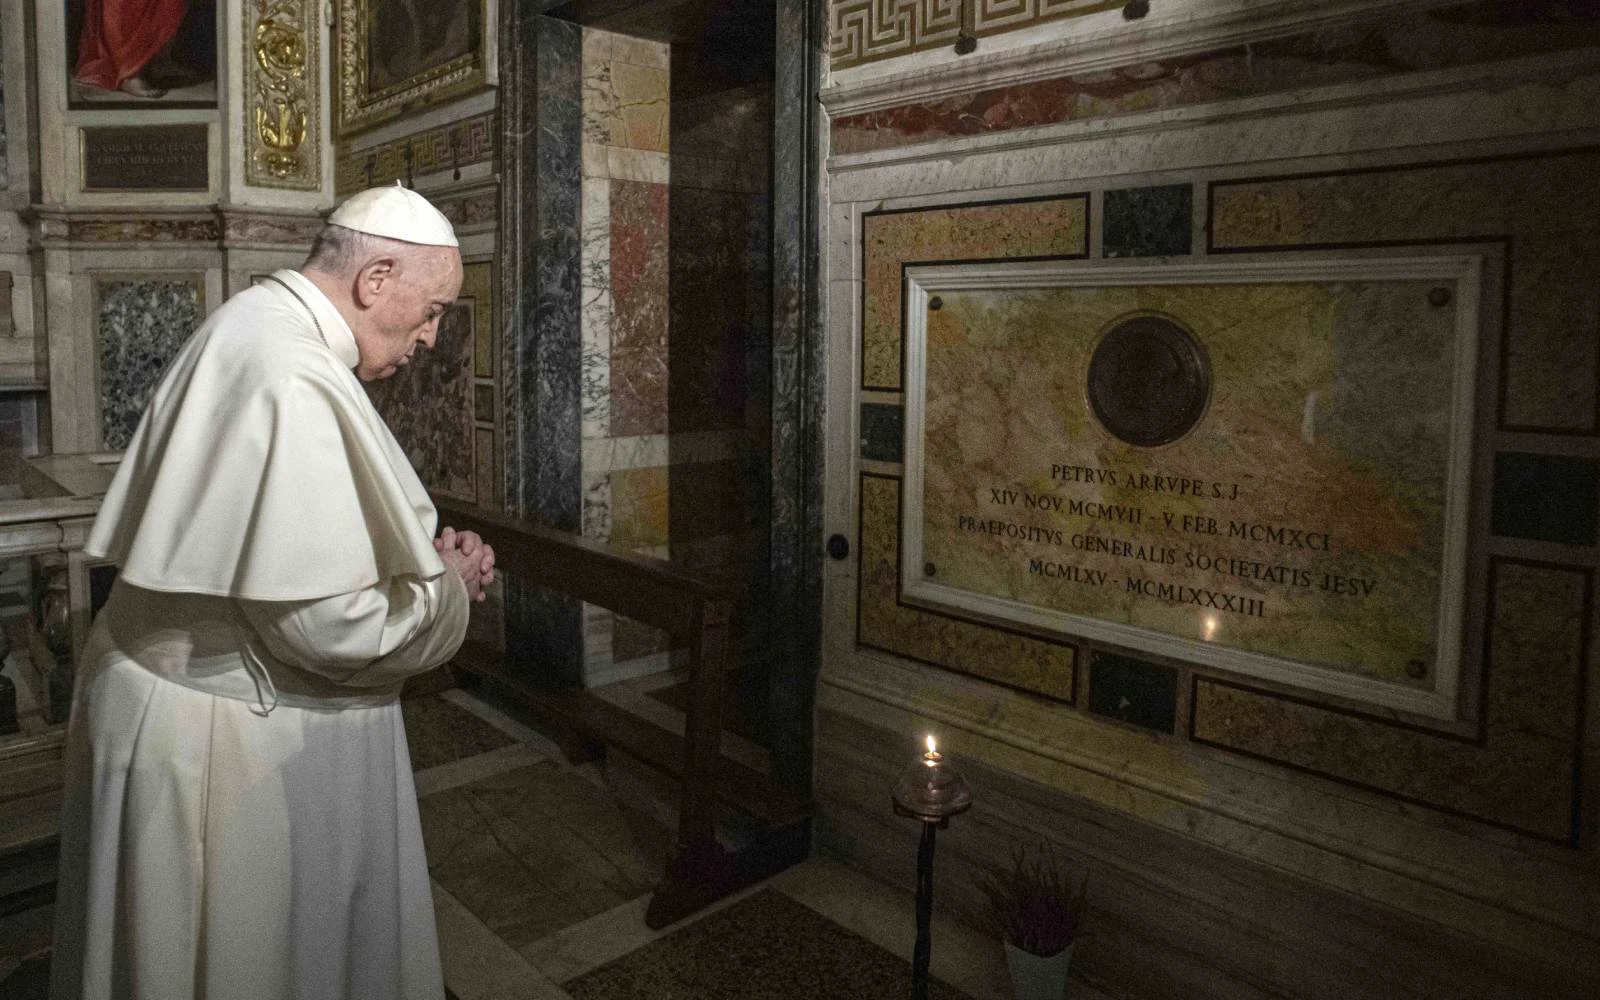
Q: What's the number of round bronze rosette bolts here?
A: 4